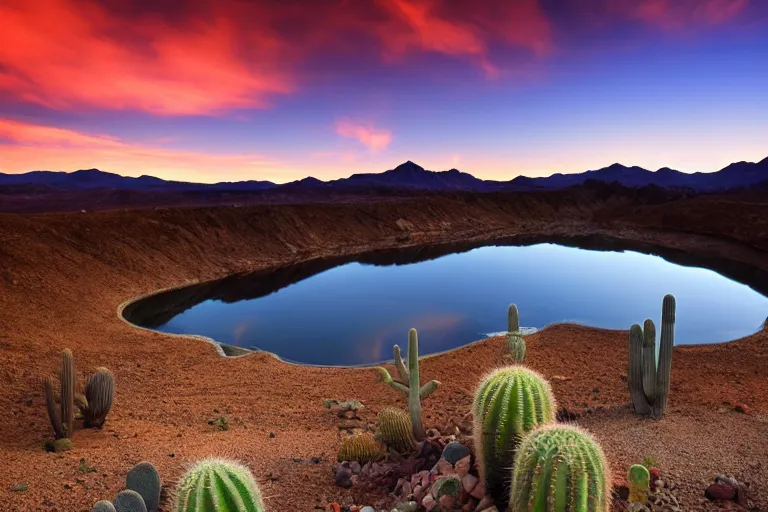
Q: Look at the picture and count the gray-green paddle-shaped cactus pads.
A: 3